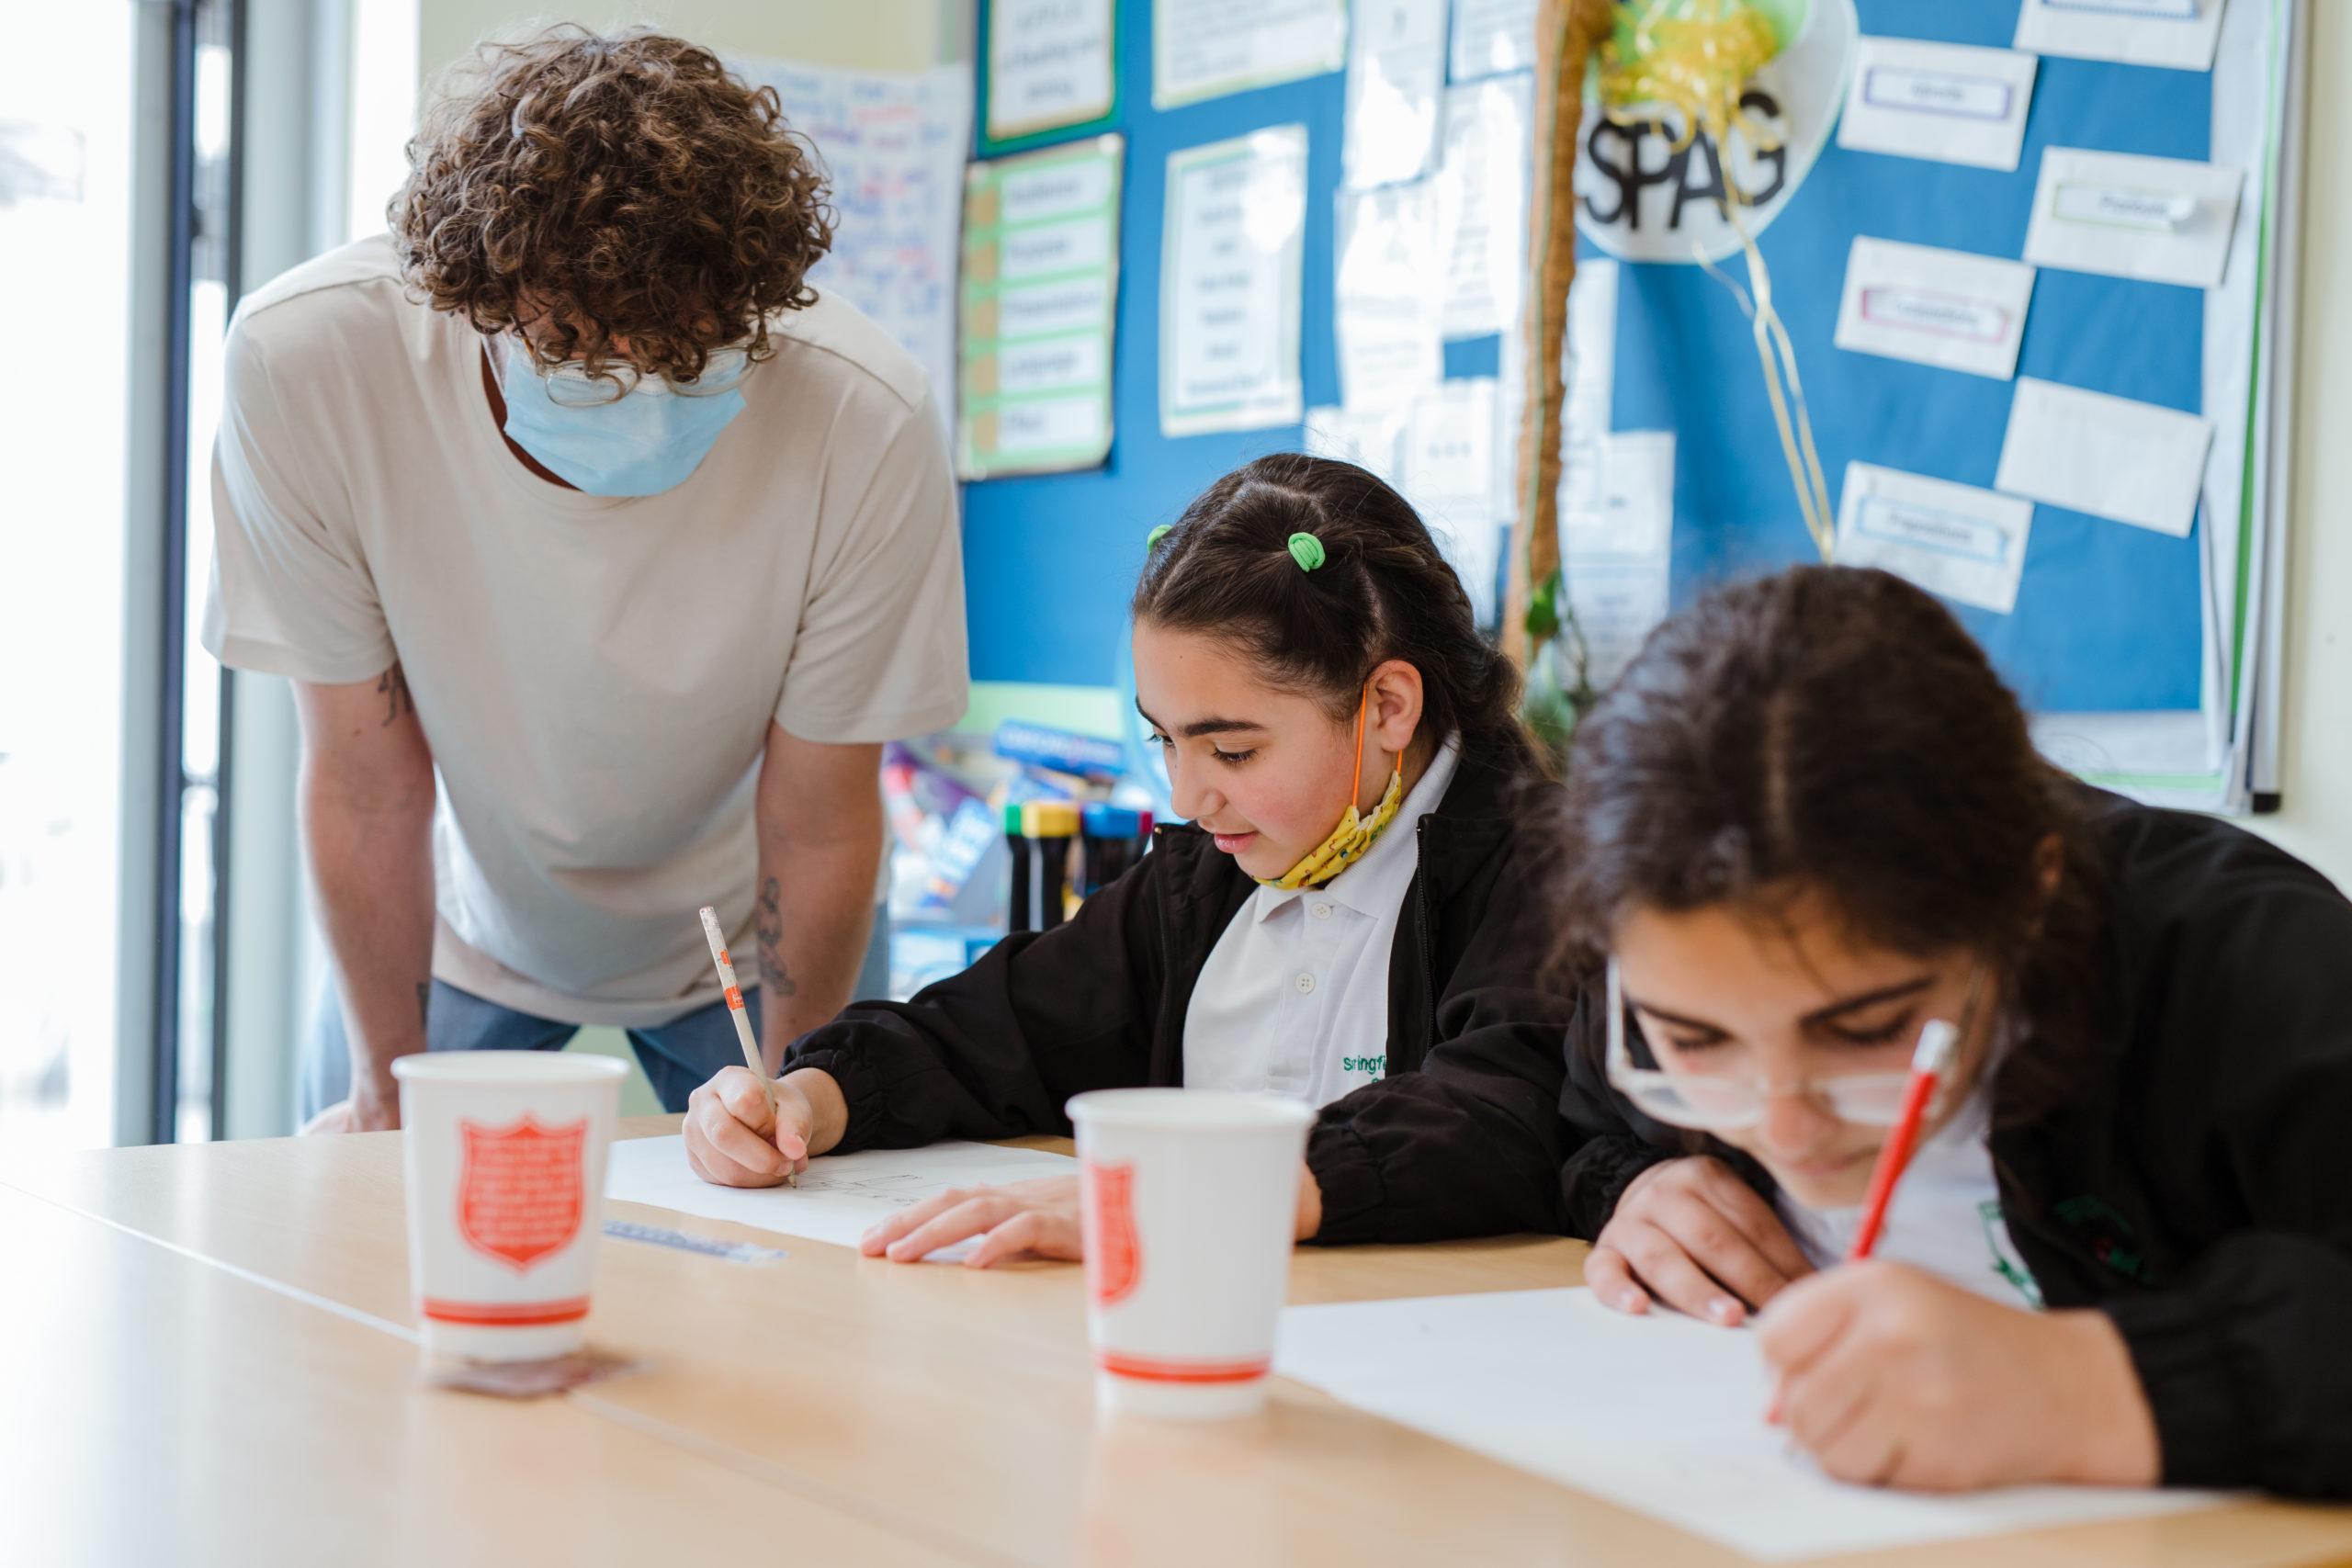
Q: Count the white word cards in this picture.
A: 6